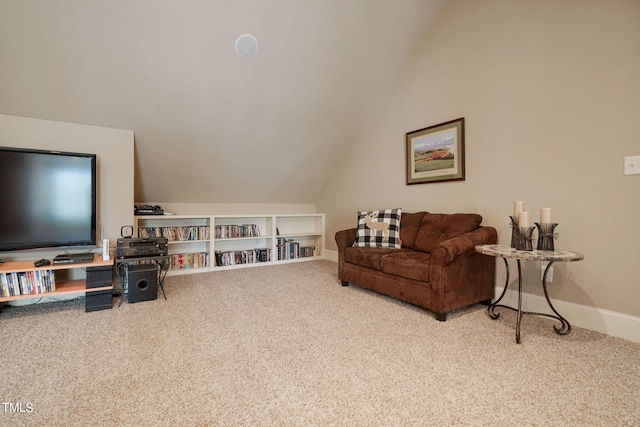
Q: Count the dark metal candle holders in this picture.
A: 3